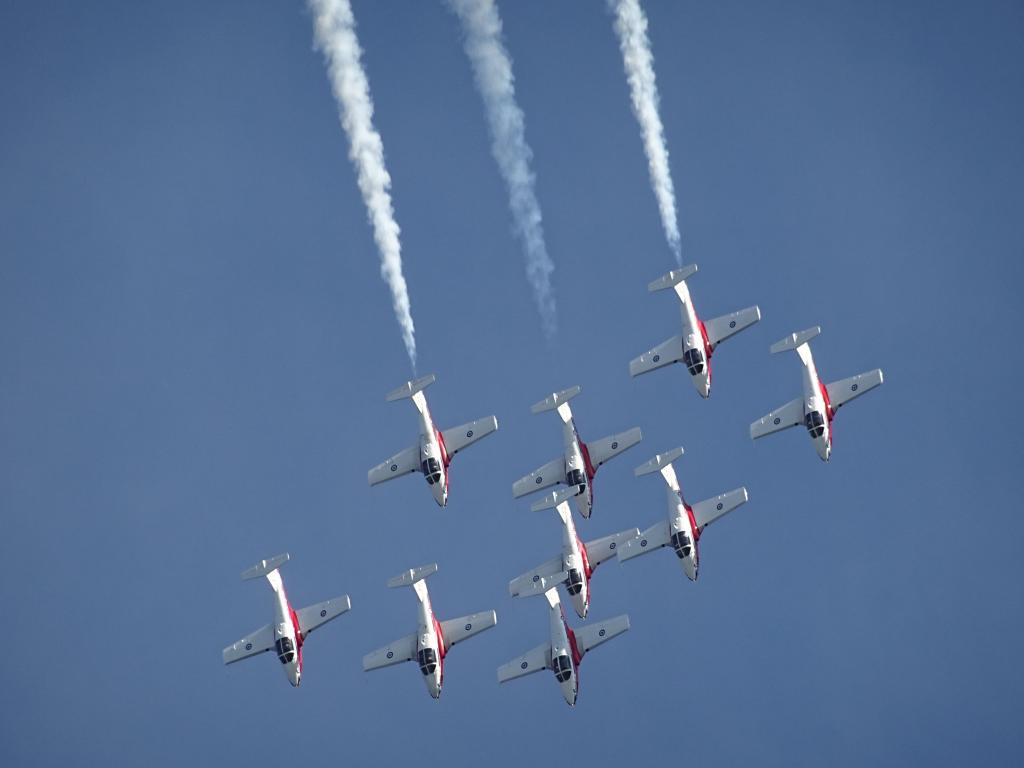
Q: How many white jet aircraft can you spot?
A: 9